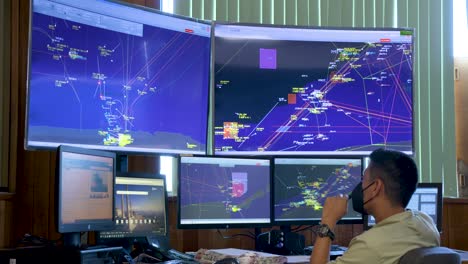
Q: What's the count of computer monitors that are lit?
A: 7